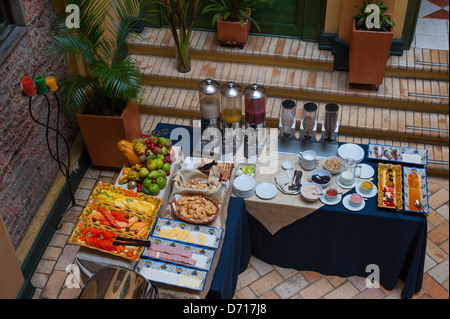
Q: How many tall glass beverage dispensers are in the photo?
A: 3